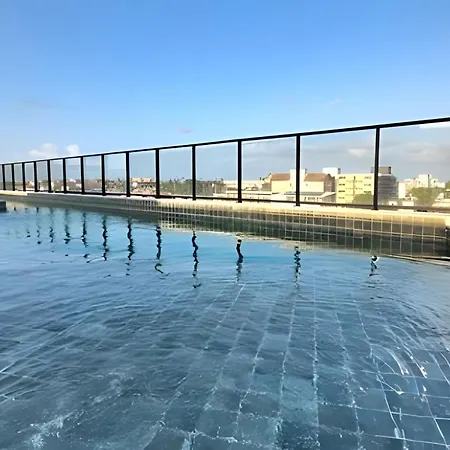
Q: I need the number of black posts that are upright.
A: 14